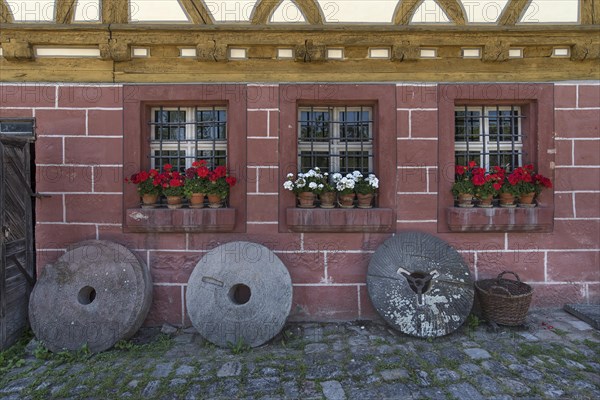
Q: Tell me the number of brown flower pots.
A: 12